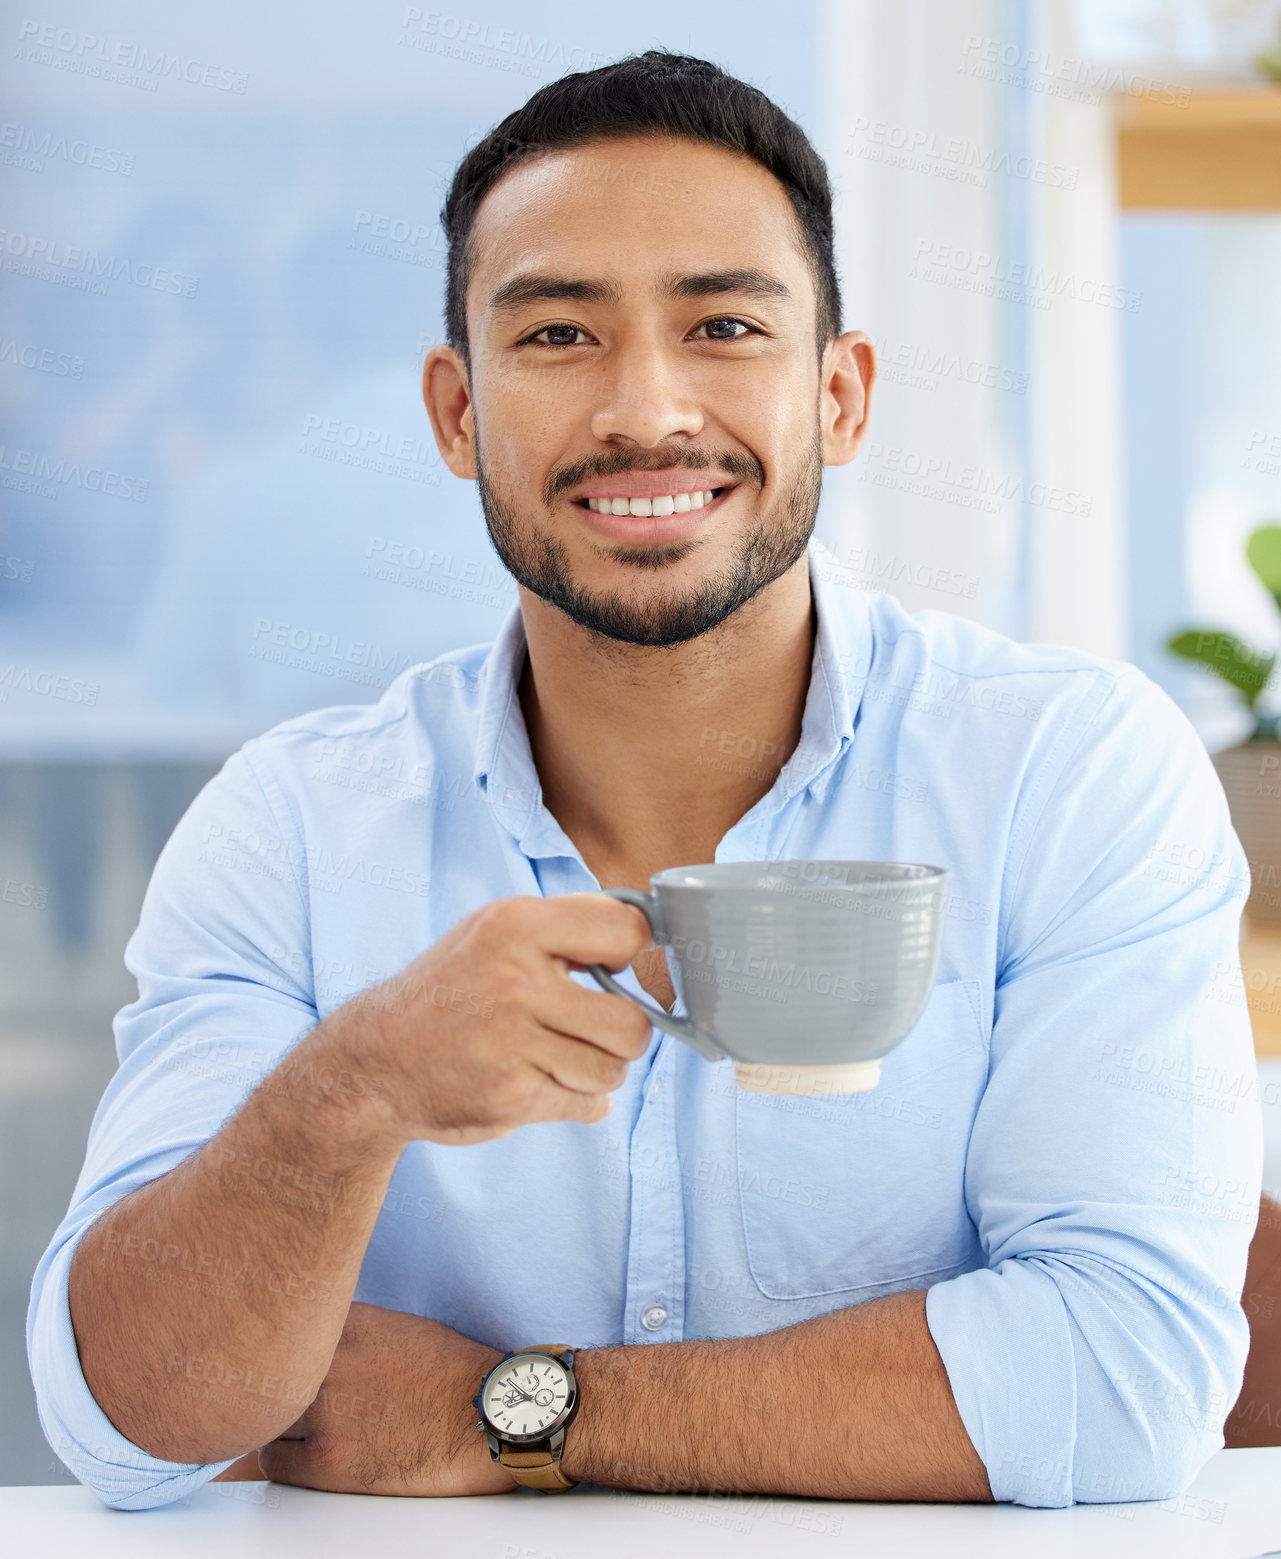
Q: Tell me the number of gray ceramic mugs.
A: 1